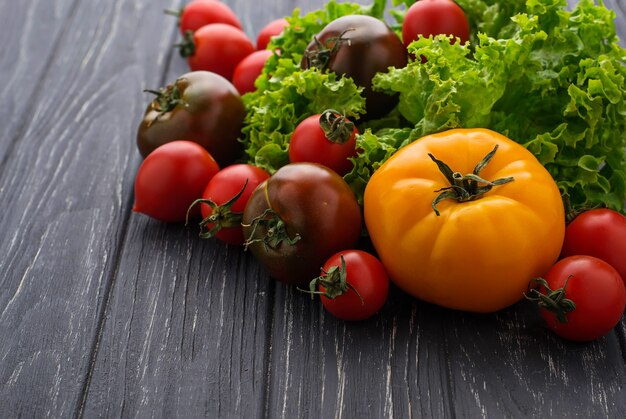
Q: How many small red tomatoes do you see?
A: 11